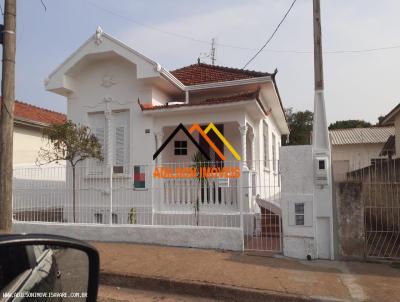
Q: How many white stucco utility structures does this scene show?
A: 1